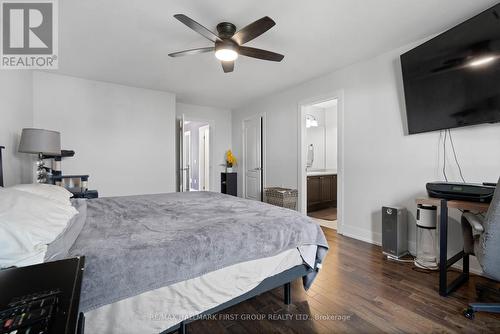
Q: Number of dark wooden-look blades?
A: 5